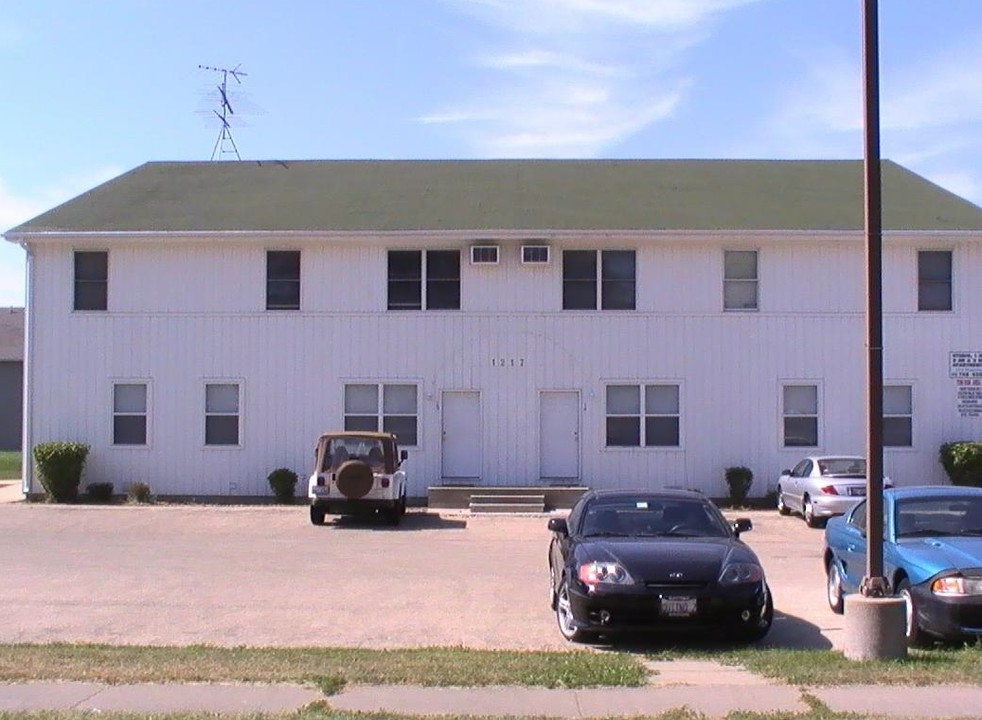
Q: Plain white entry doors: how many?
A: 2